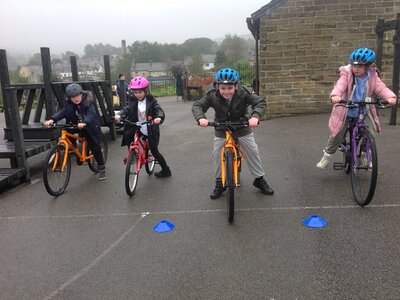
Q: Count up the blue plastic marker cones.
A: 2